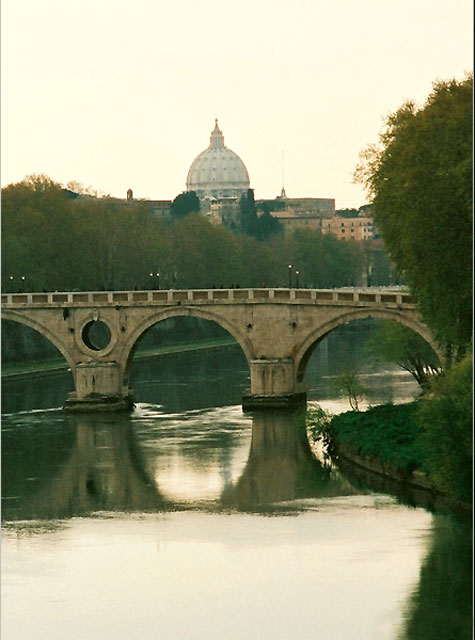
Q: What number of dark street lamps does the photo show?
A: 6